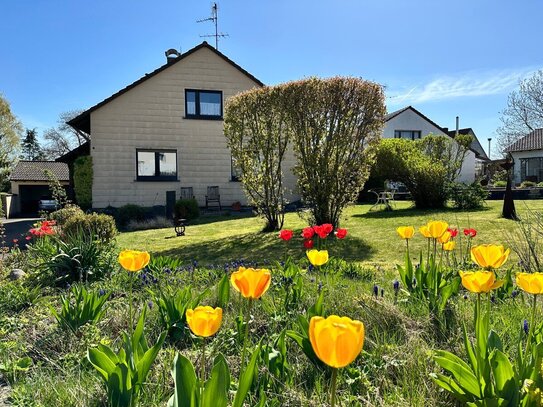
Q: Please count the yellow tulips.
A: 13